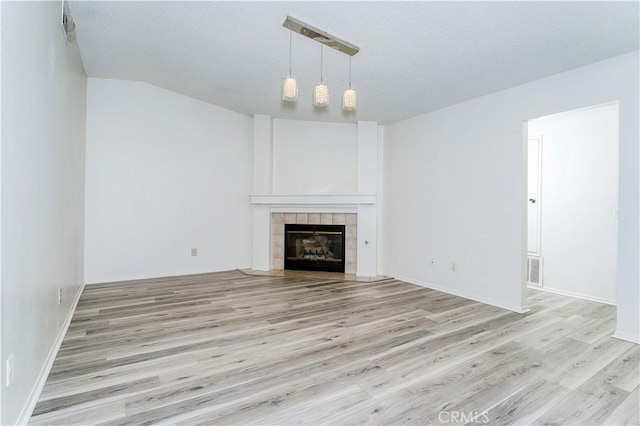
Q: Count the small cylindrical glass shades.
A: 3